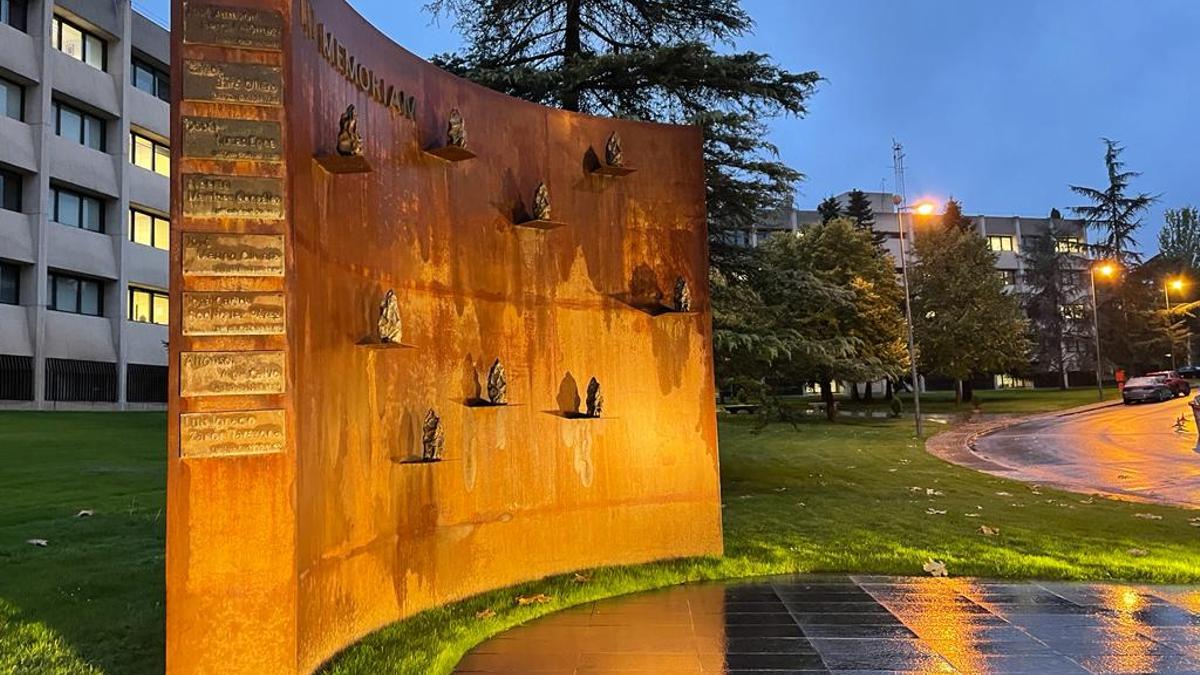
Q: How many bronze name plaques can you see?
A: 8